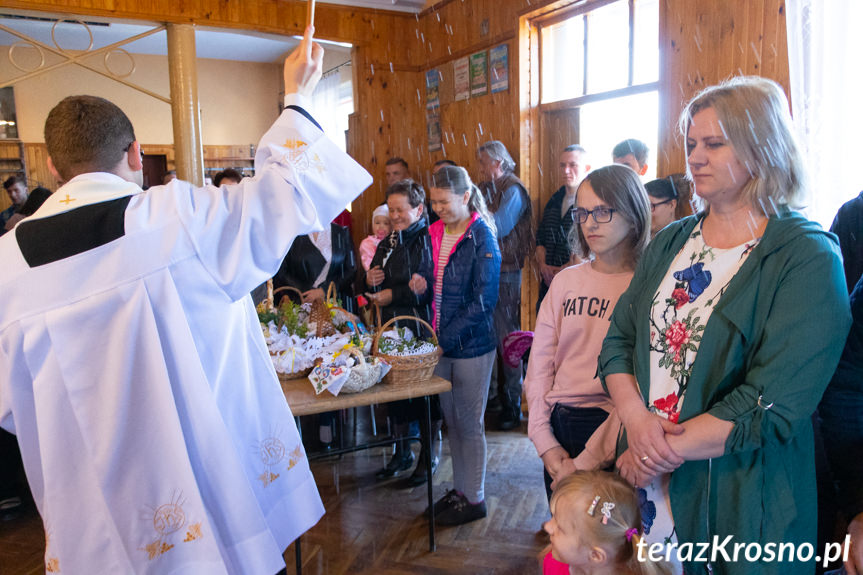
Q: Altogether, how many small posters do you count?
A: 5